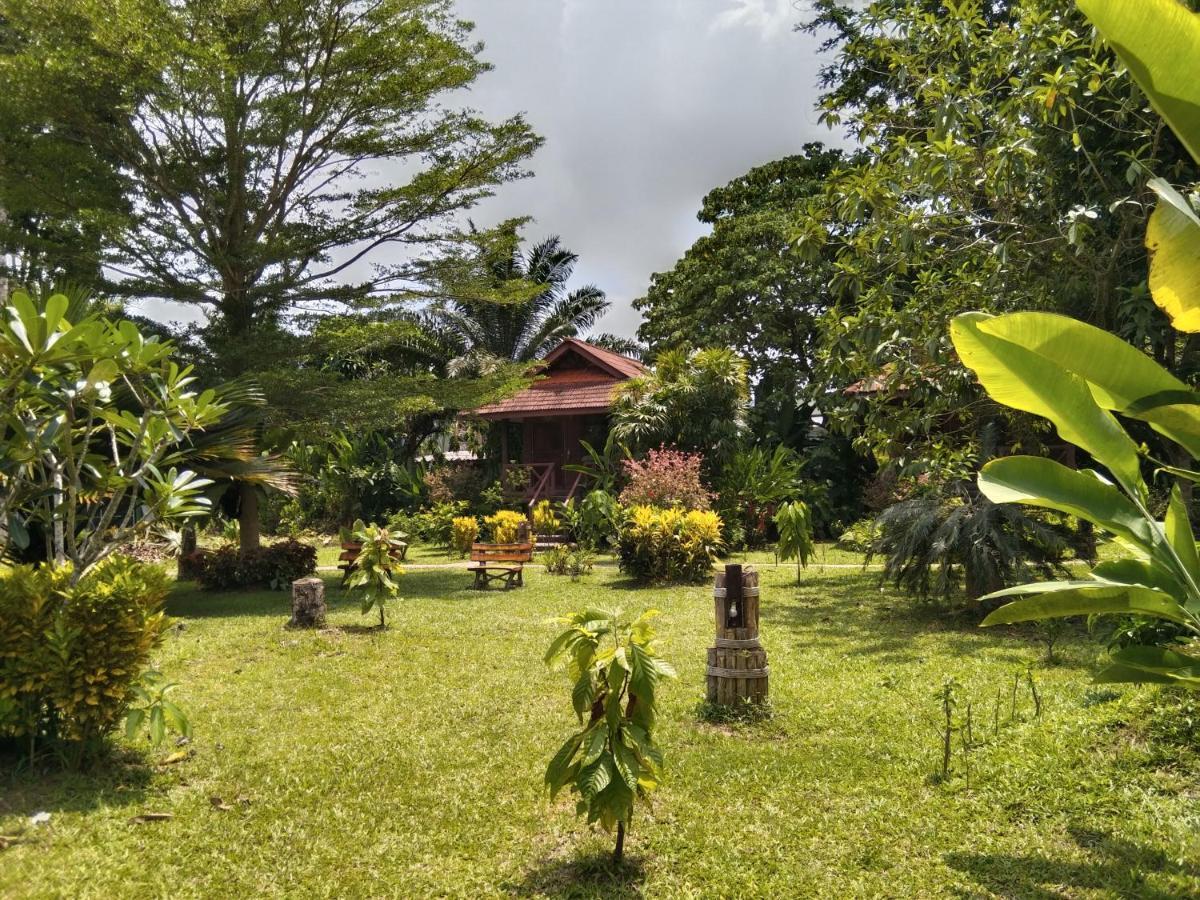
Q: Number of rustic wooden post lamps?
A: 1